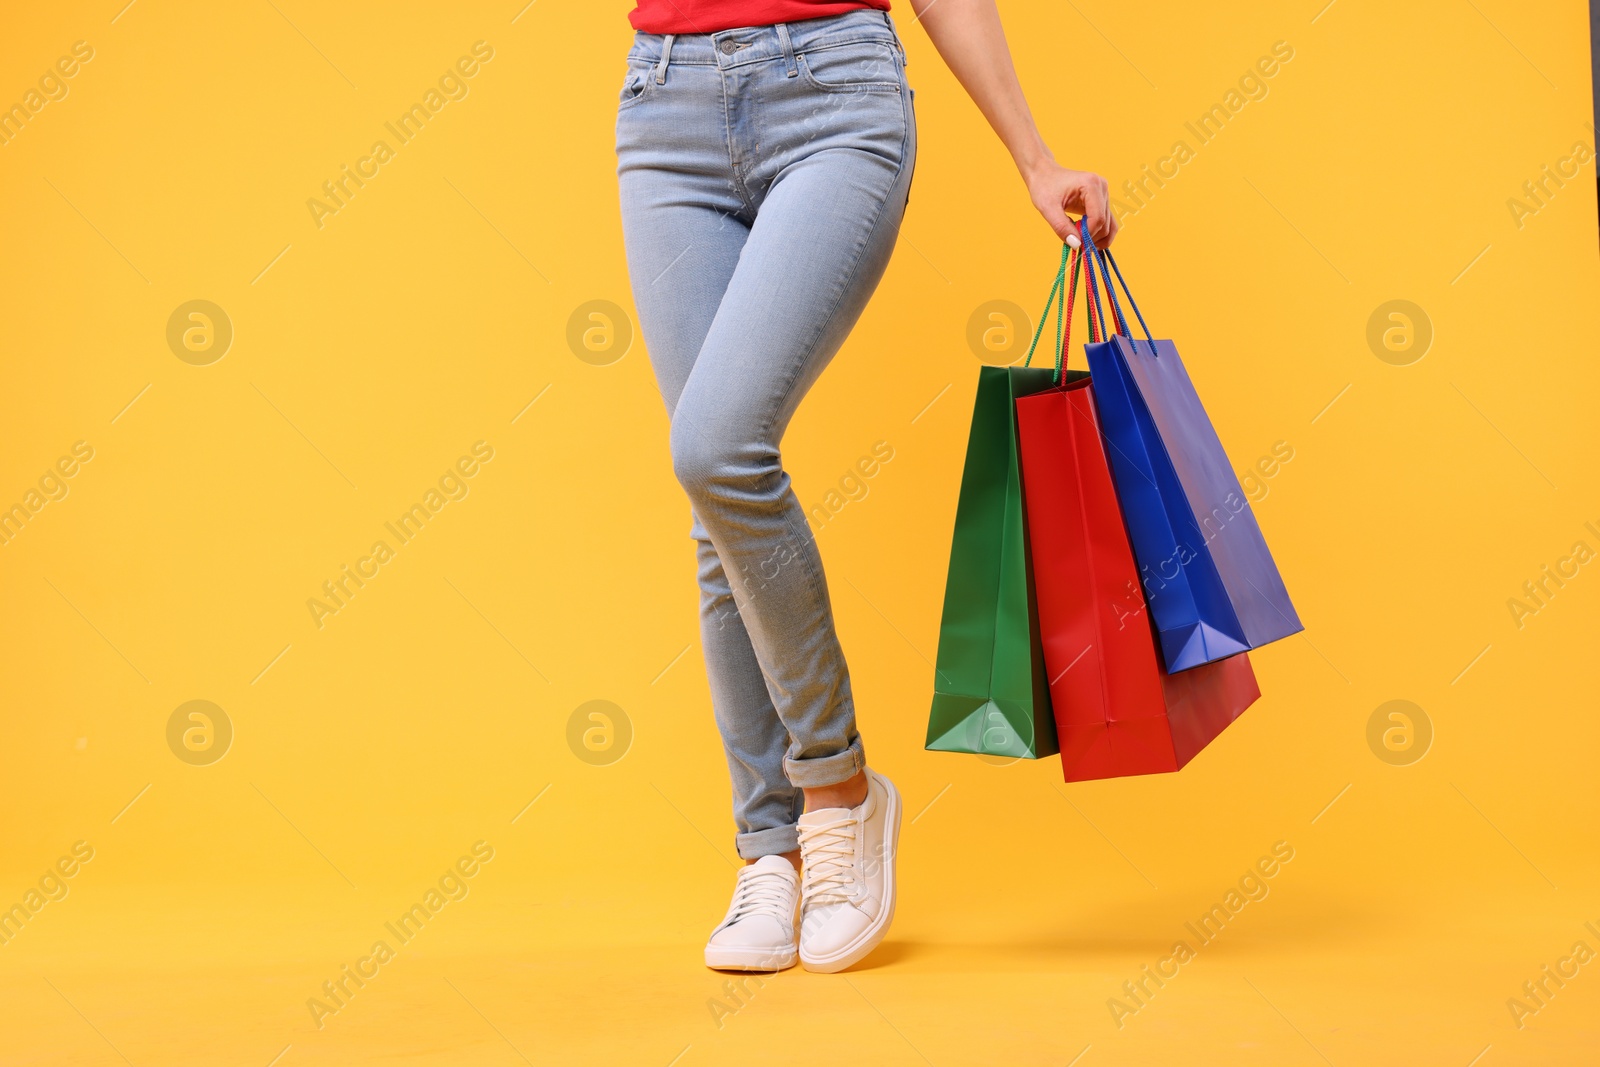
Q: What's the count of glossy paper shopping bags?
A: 3